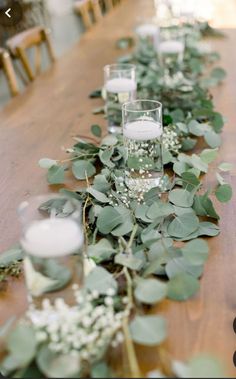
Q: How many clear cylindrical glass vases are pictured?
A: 5